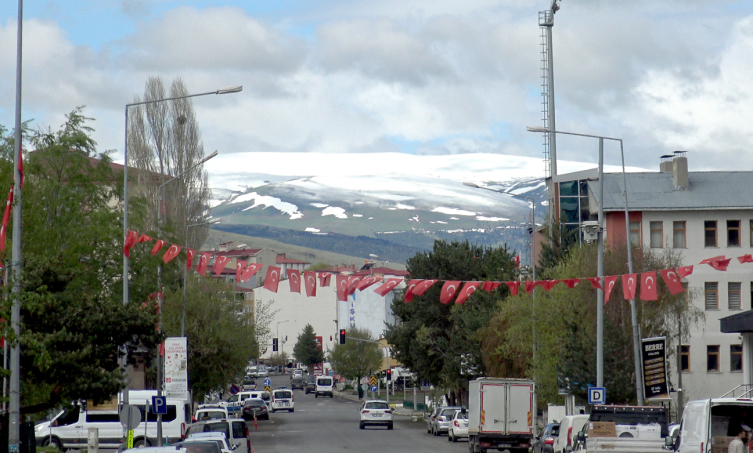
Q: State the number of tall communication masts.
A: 1